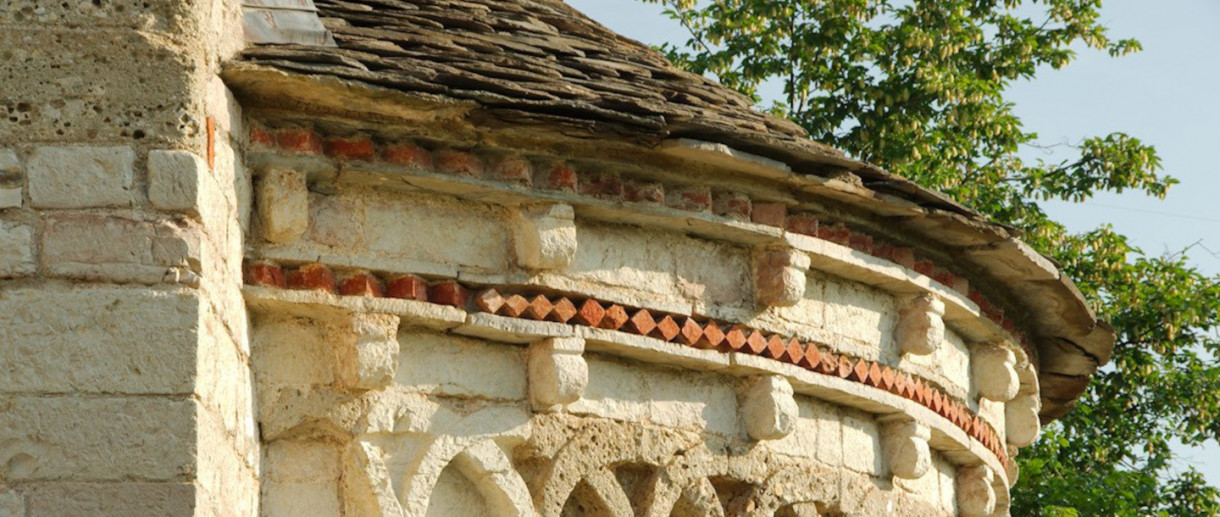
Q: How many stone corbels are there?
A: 12